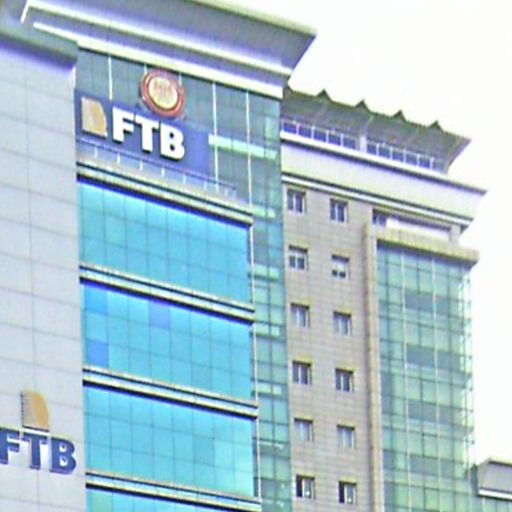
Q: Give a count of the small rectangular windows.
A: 12